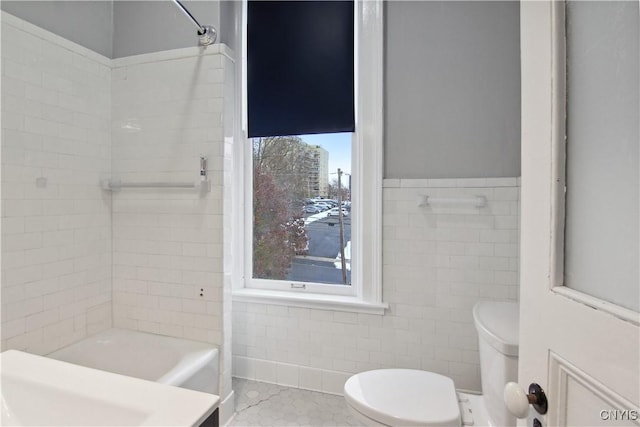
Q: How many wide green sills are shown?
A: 0